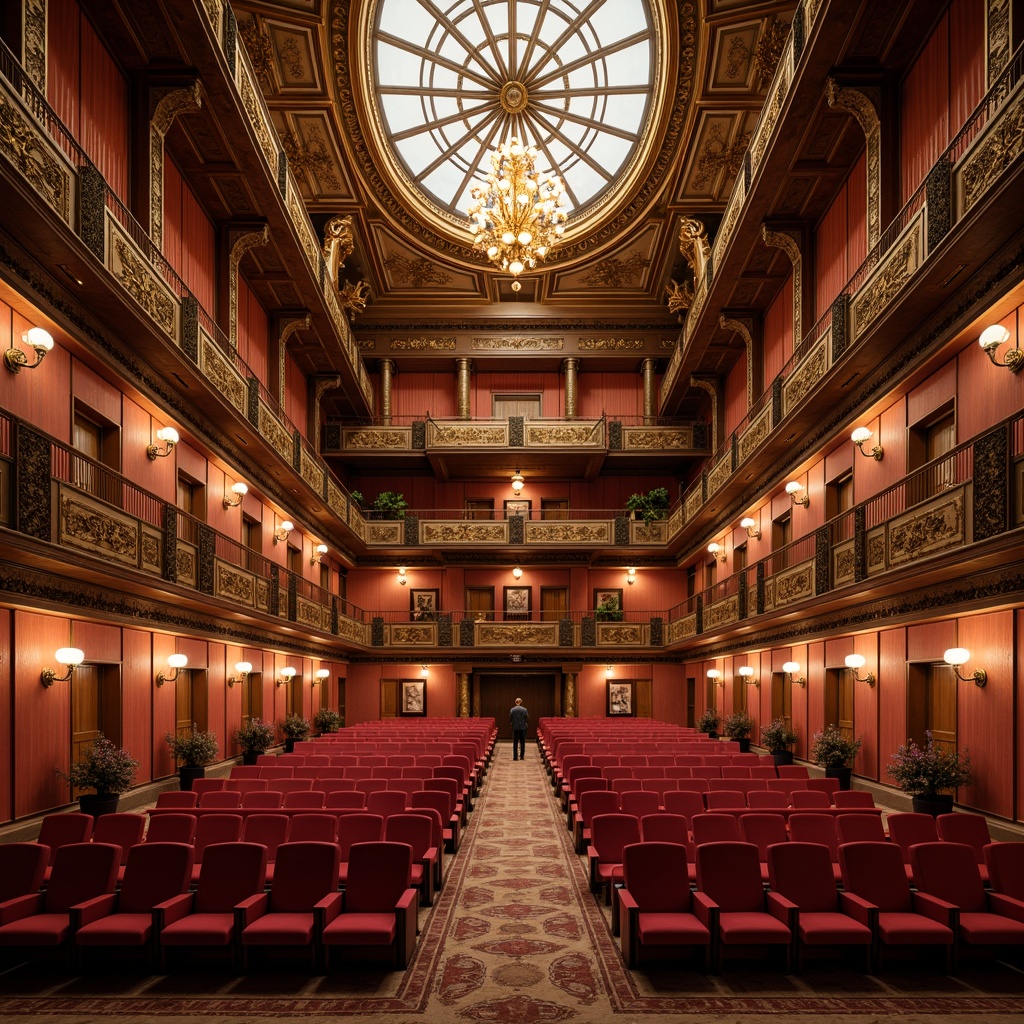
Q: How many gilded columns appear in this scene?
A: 6